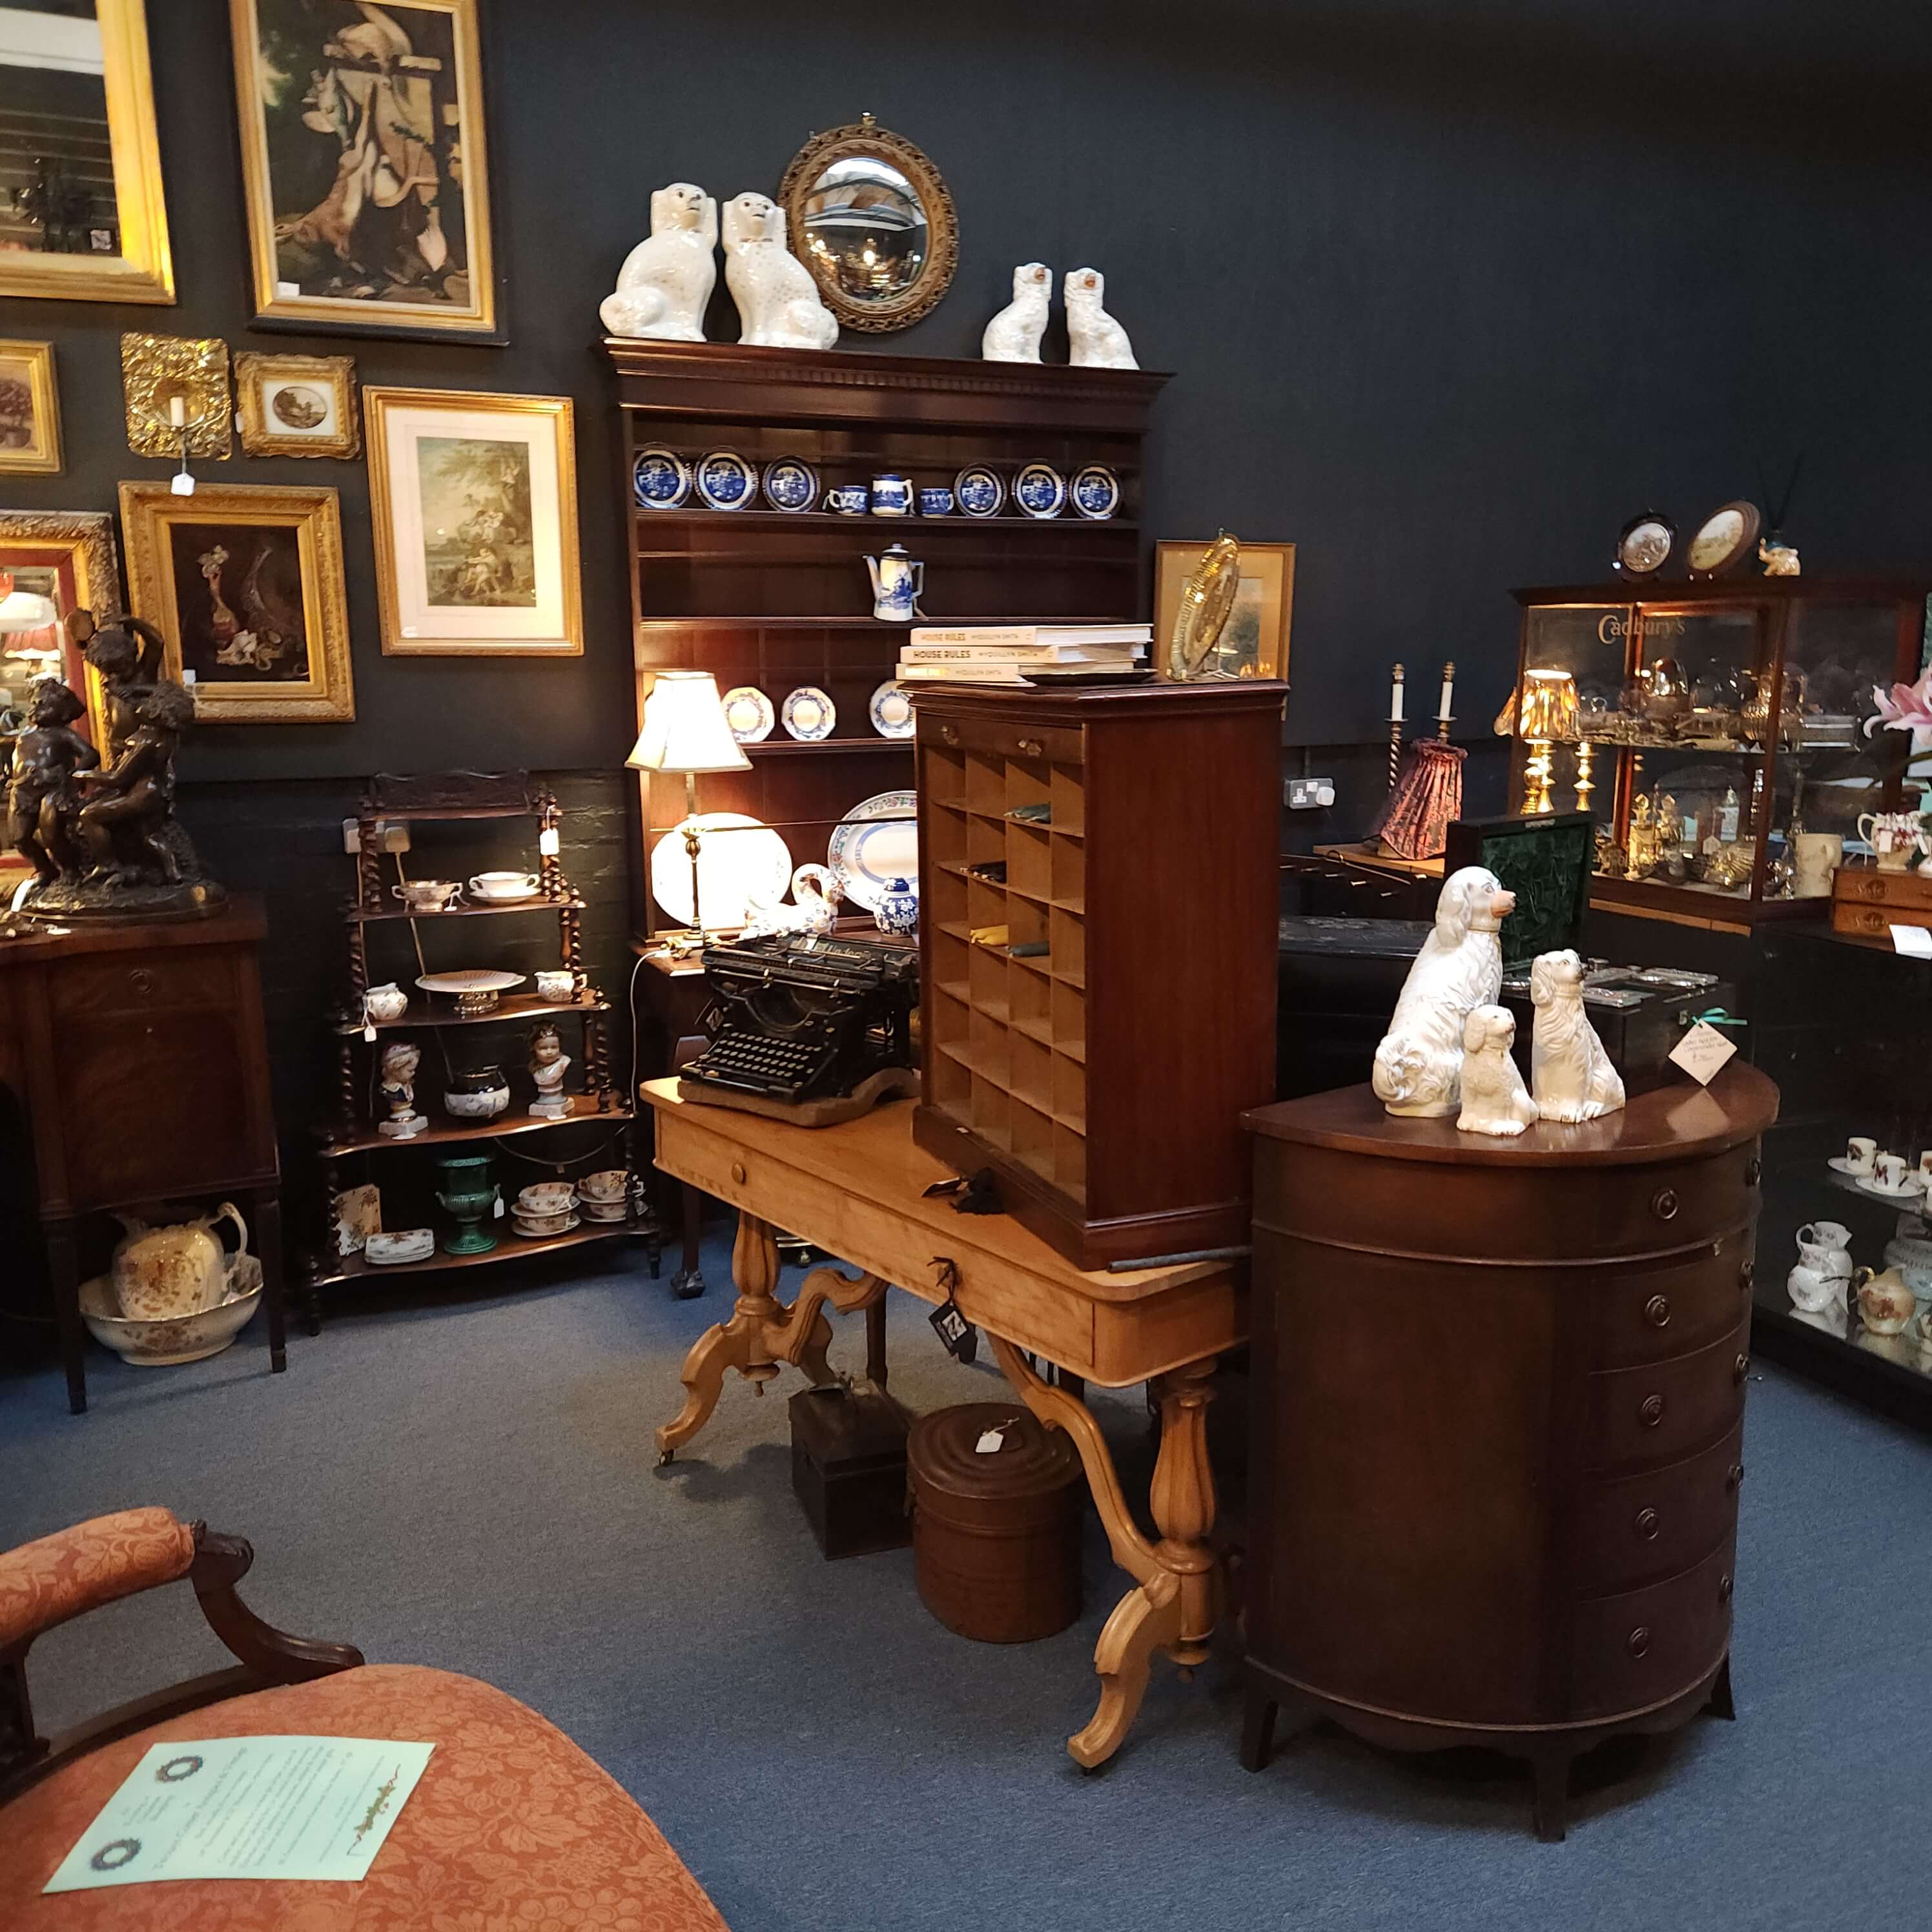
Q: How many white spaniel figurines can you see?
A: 7